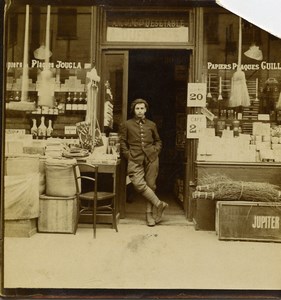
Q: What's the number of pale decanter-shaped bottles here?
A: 3